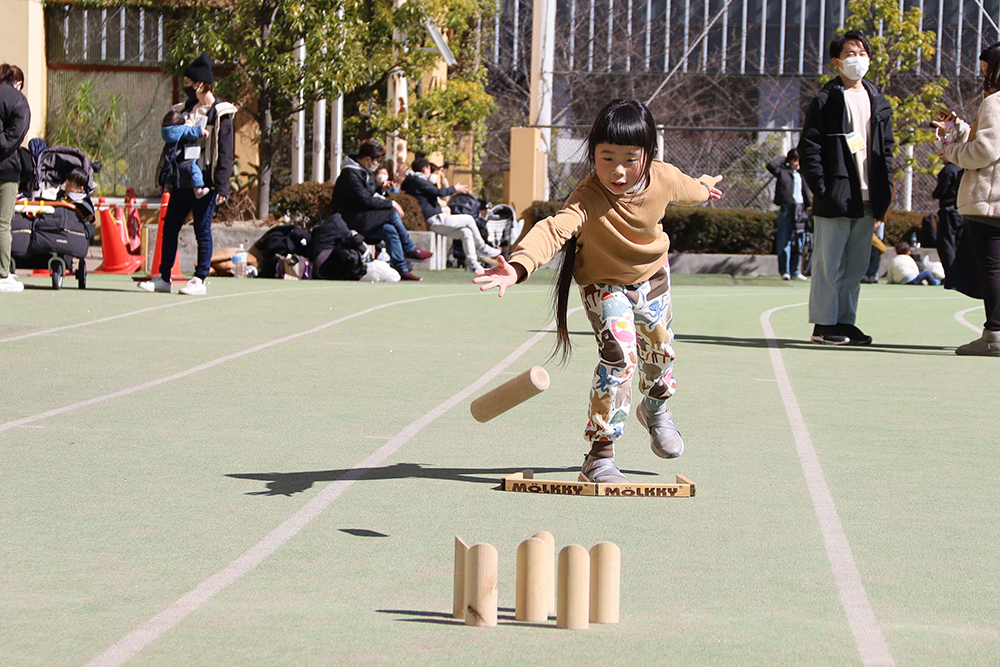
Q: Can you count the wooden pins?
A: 6